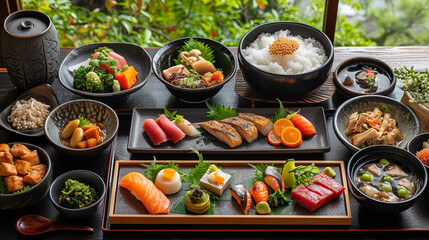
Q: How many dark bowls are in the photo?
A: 11